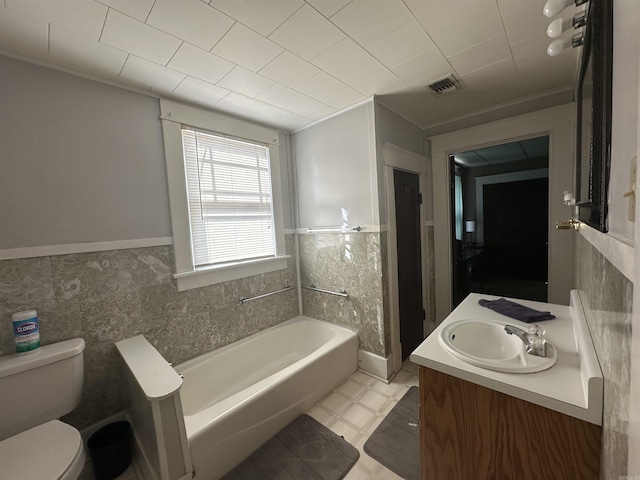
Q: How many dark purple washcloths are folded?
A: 1